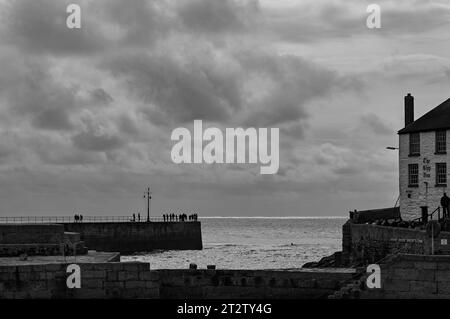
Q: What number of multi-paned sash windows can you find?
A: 4